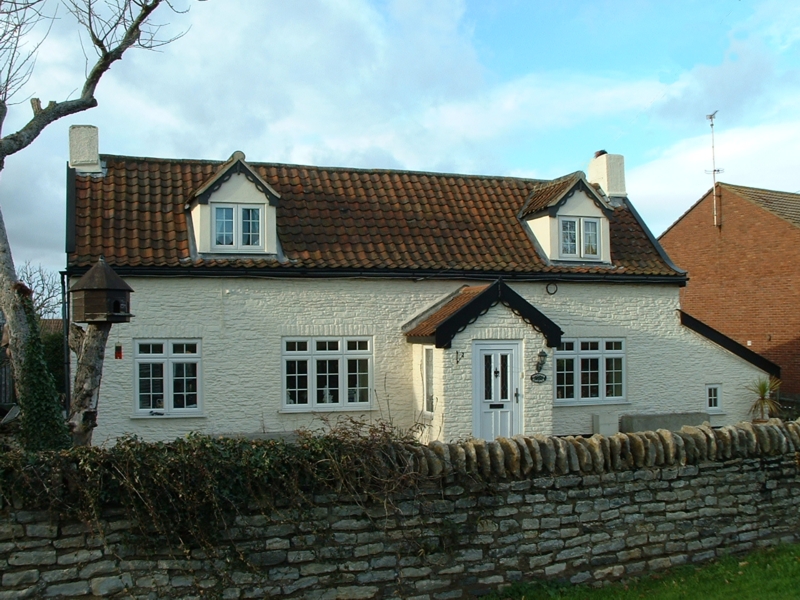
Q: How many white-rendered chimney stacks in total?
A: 2